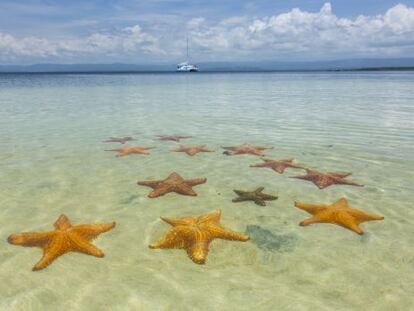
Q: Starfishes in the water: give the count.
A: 12